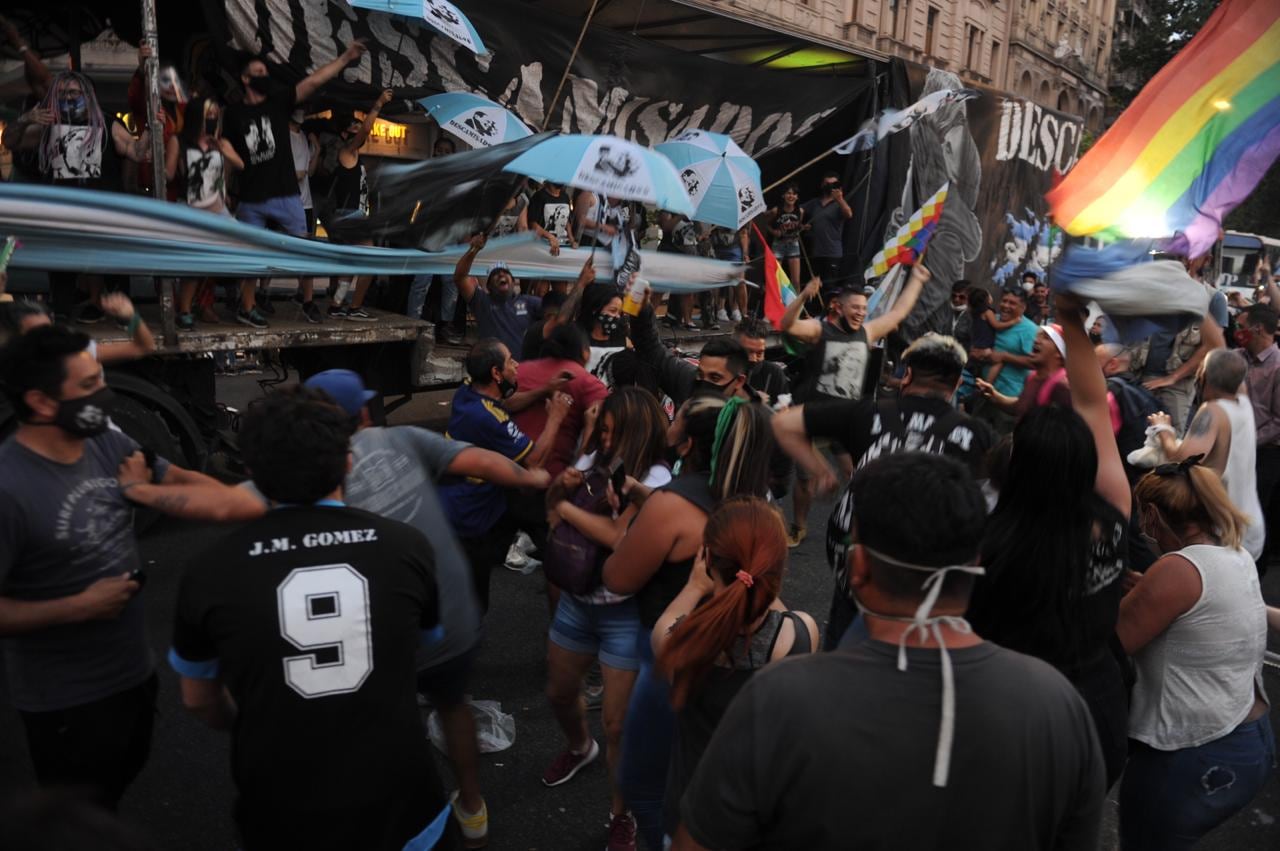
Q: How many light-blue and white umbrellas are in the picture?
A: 4